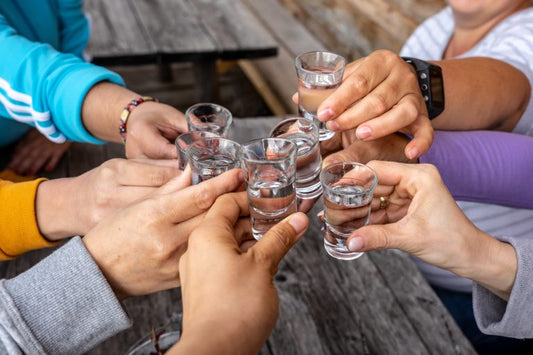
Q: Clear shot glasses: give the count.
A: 7